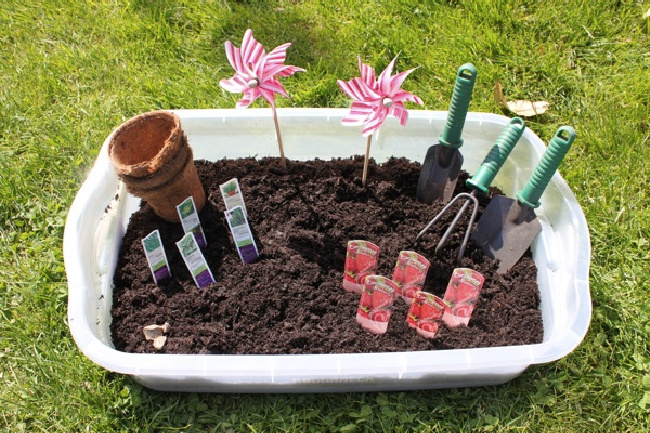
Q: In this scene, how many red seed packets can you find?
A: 5